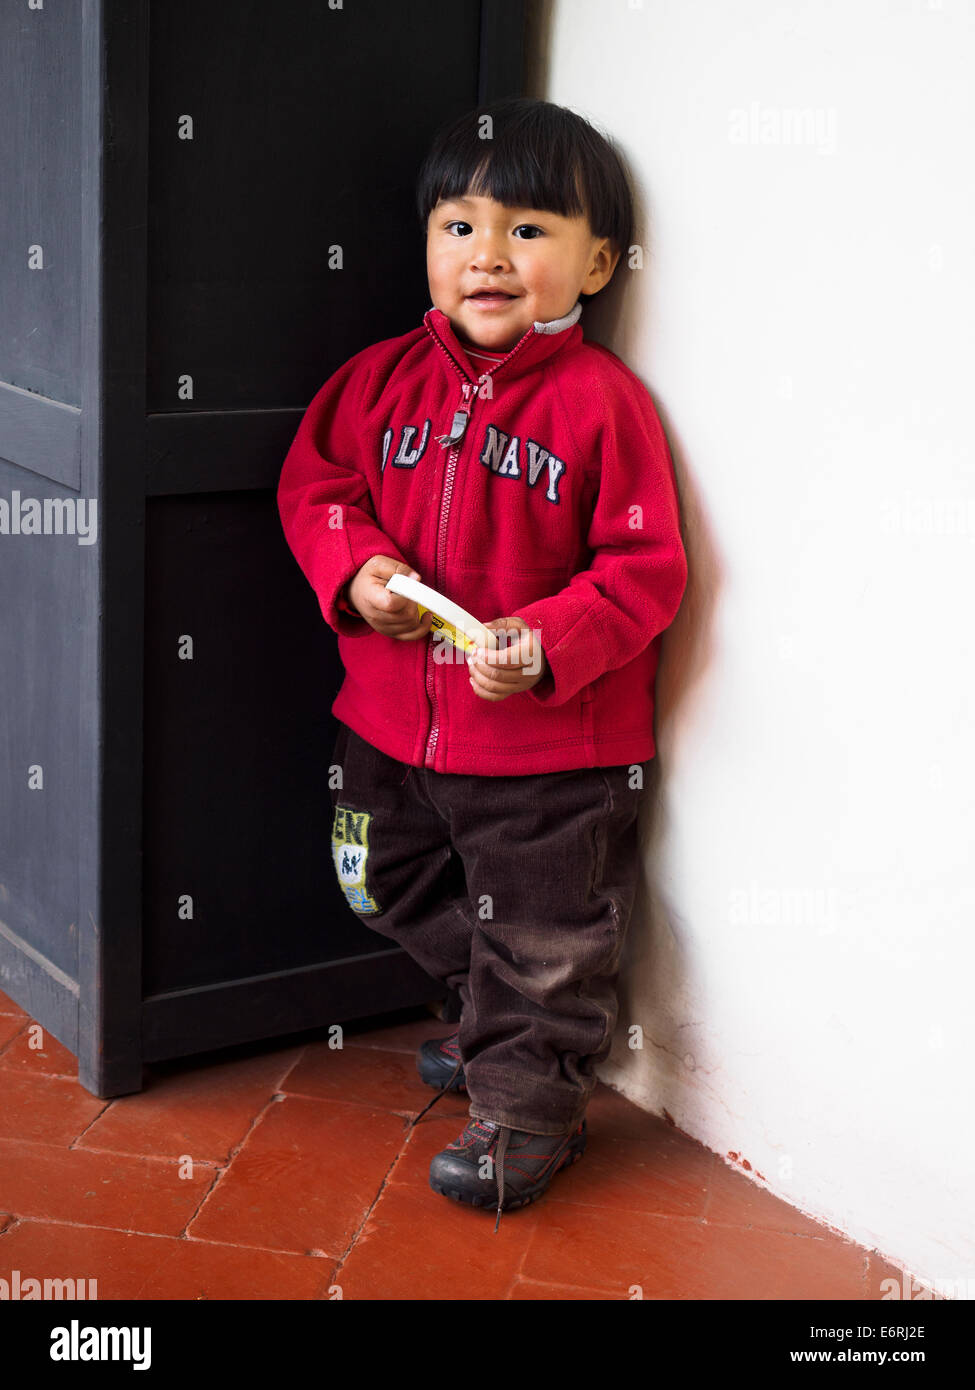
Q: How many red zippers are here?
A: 1